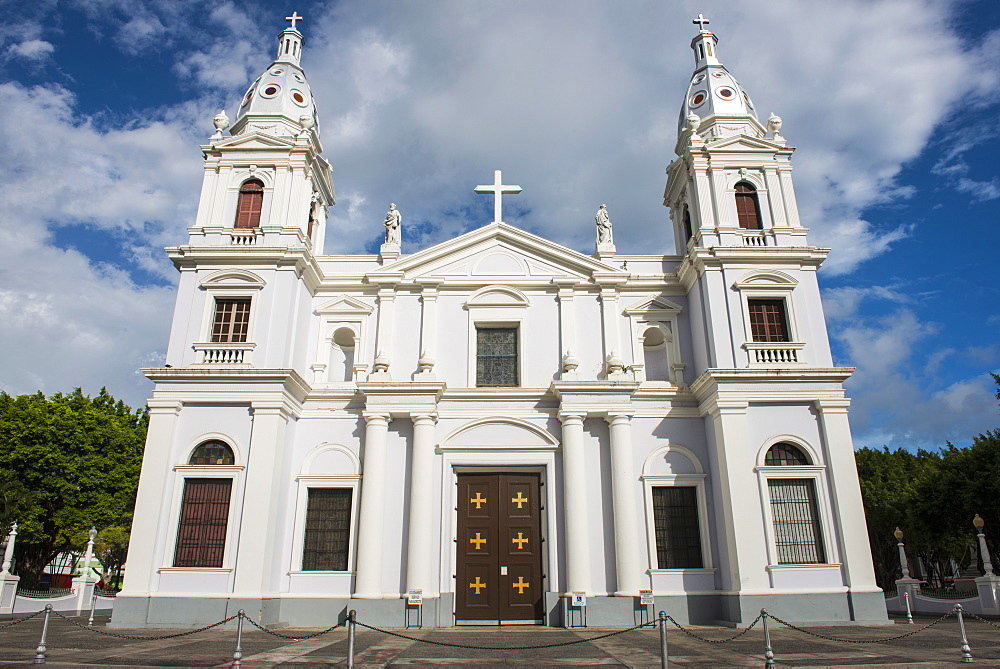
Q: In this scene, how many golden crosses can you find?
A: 6